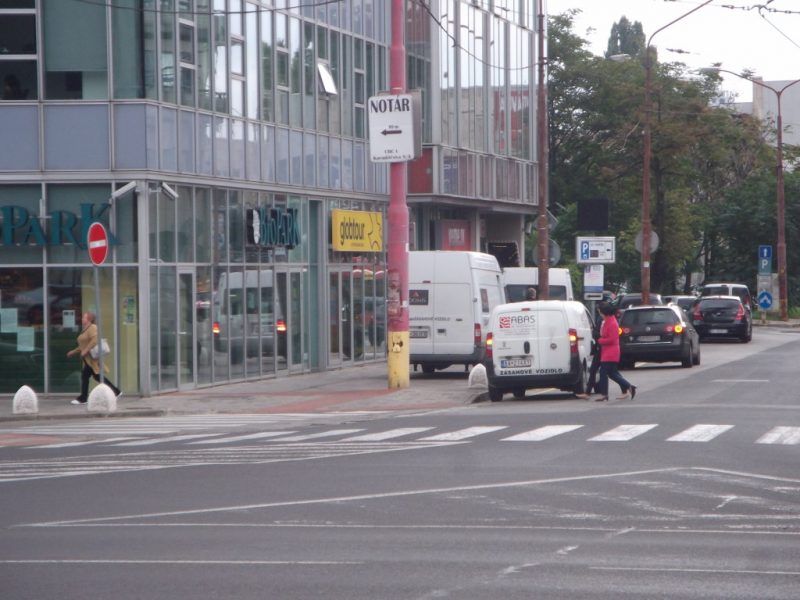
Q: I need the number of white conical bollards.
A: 3